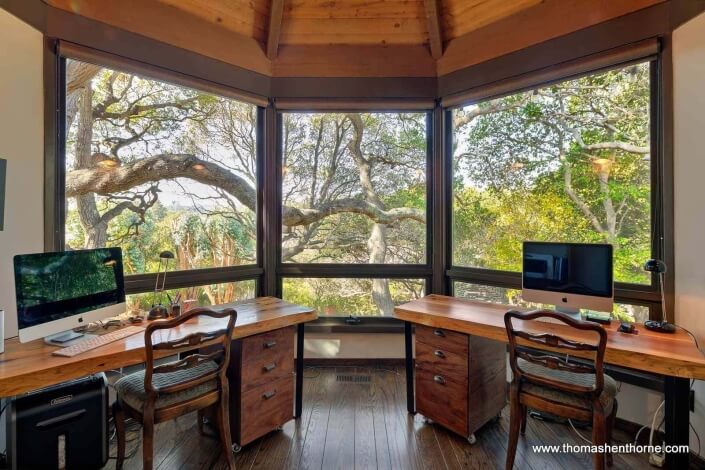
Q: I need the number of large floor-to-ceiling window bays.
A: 3